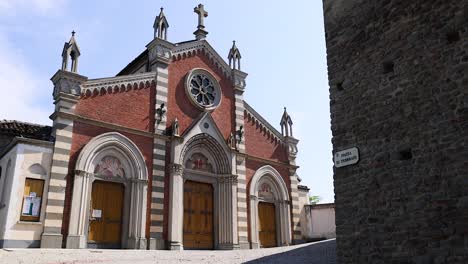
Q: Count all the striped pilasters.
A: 4